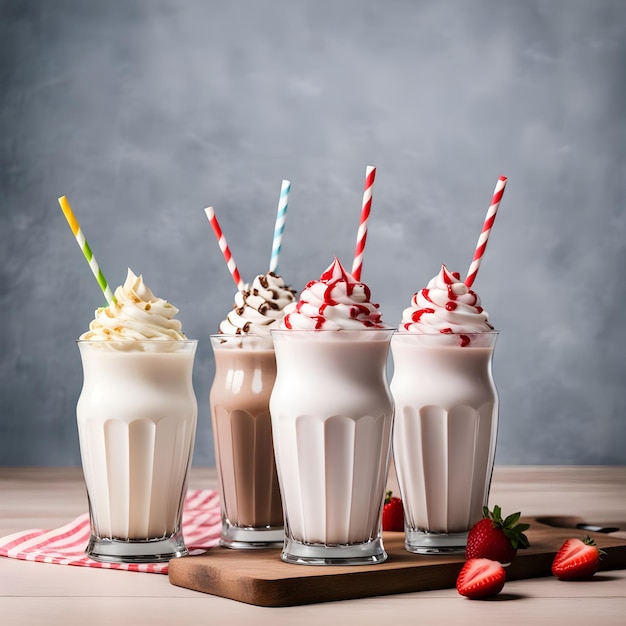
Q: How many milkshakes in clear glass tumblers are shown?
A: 4